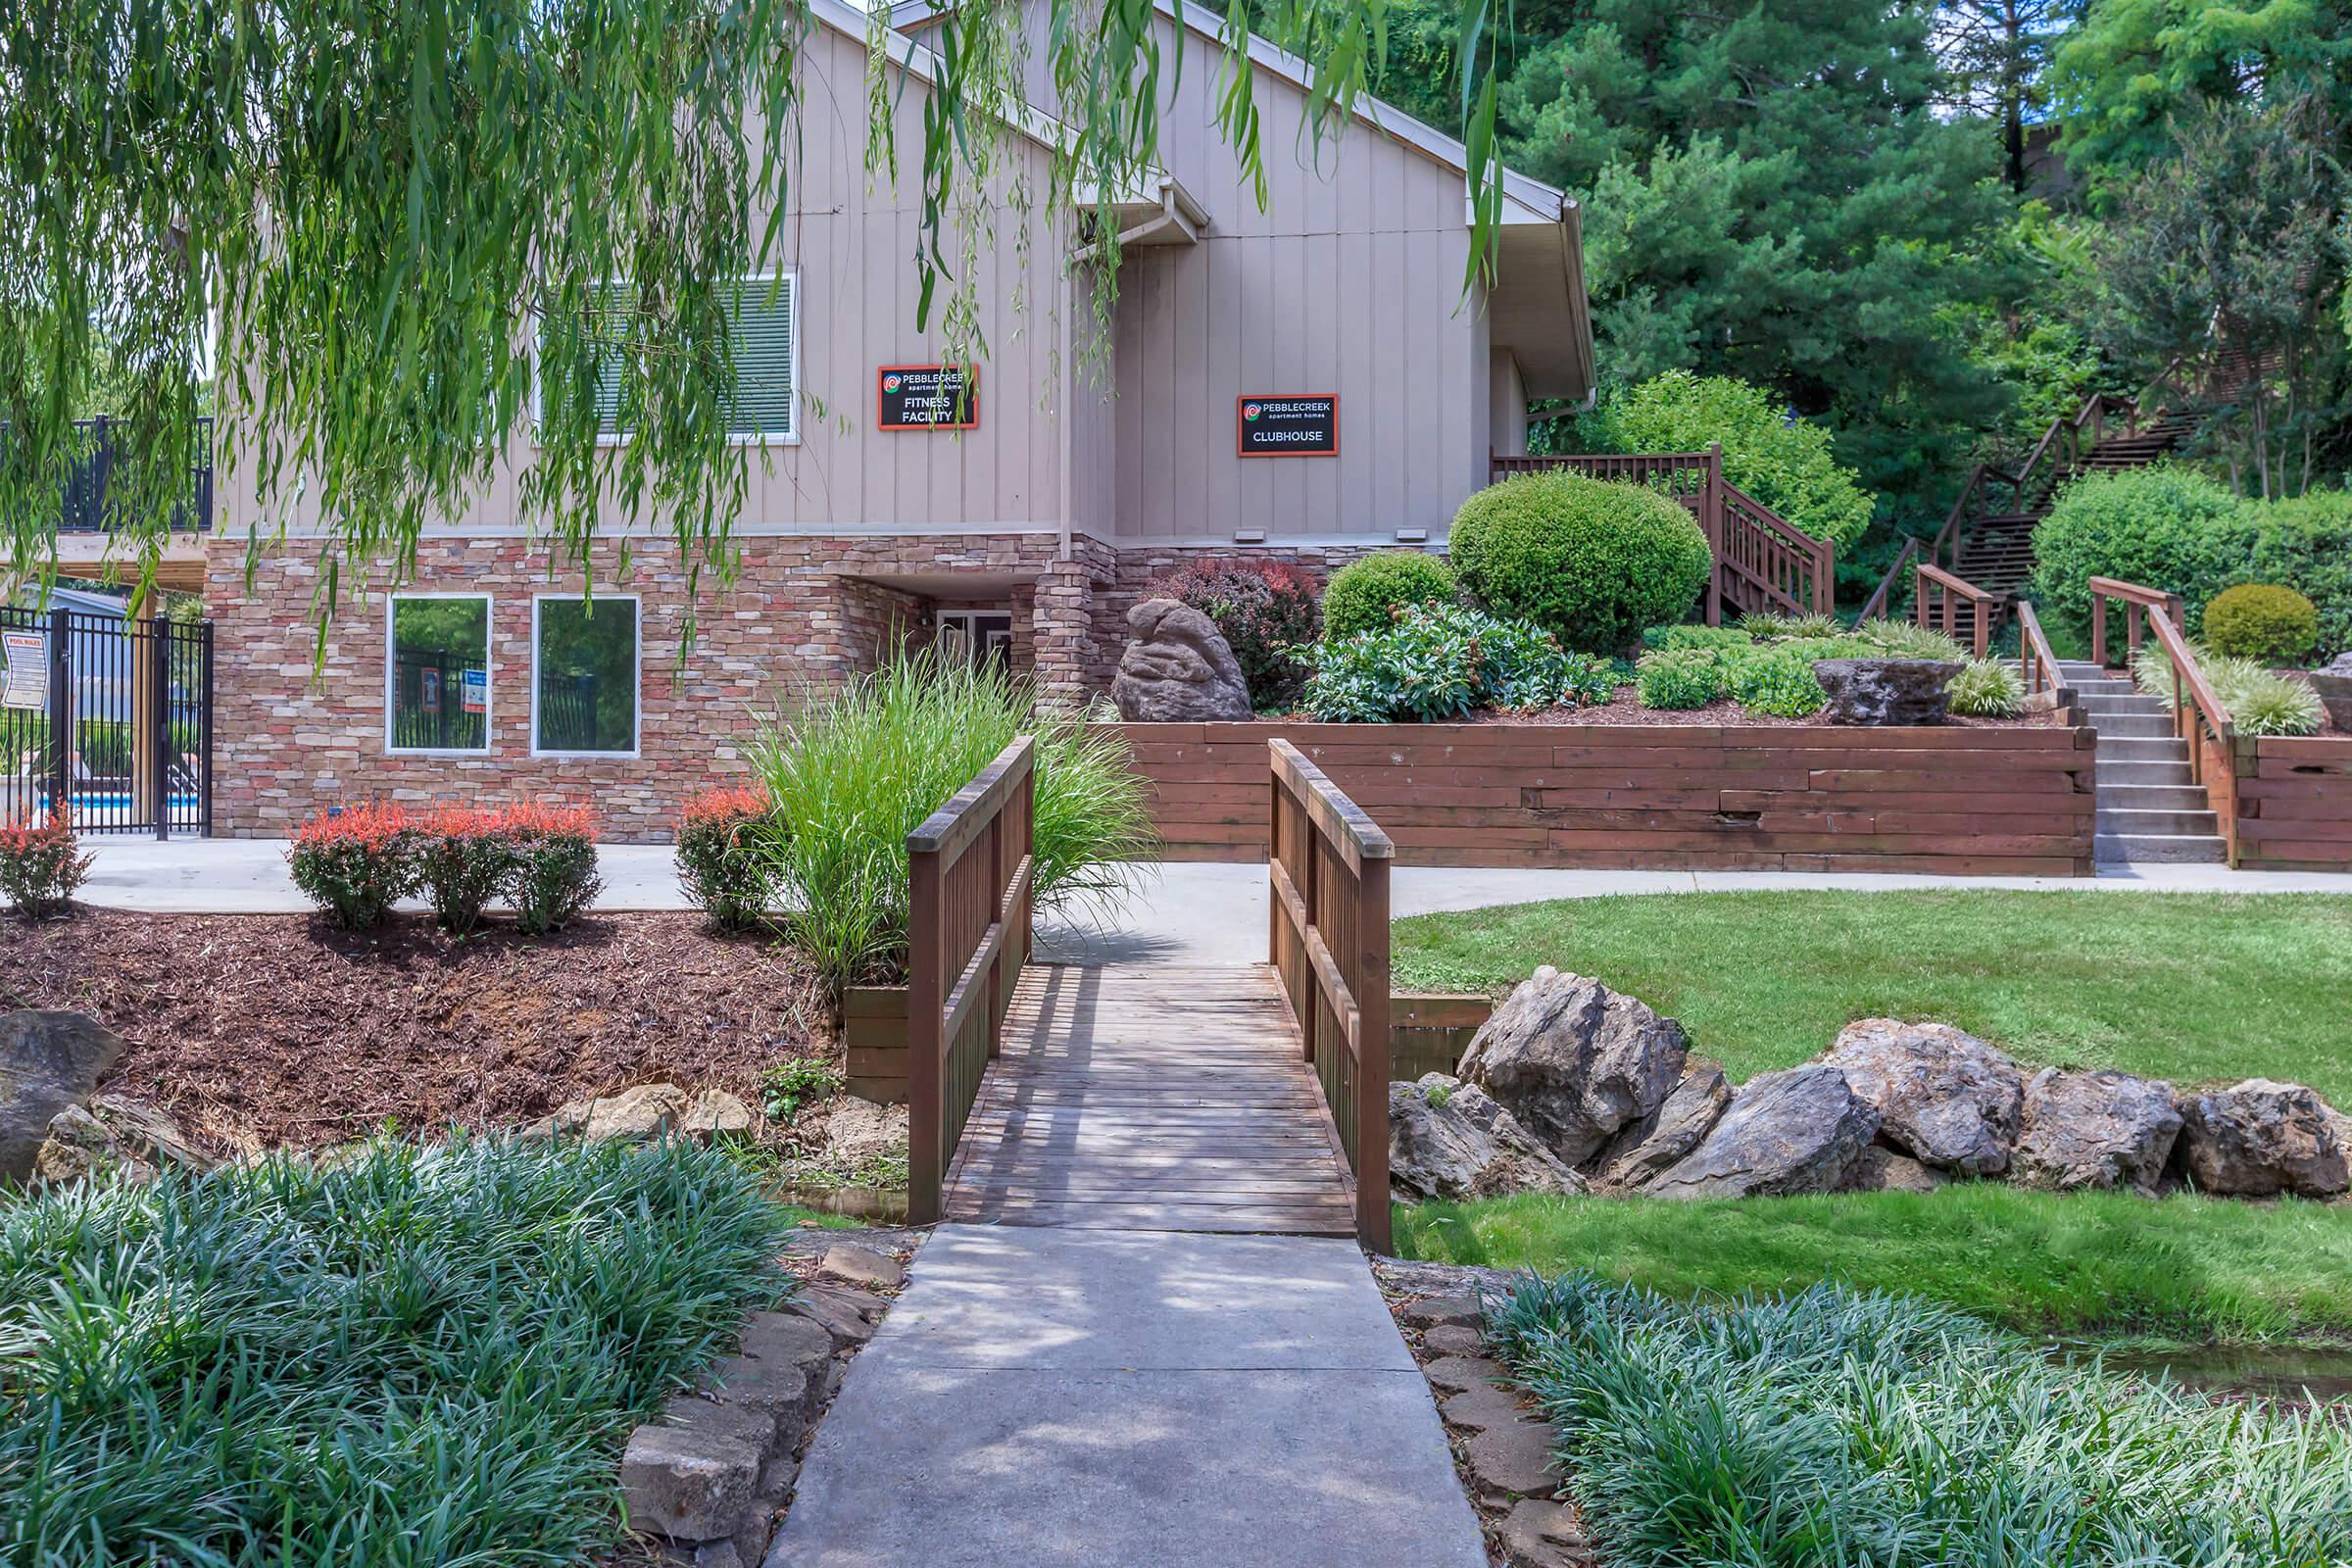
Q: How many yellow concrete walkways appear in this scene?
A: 0